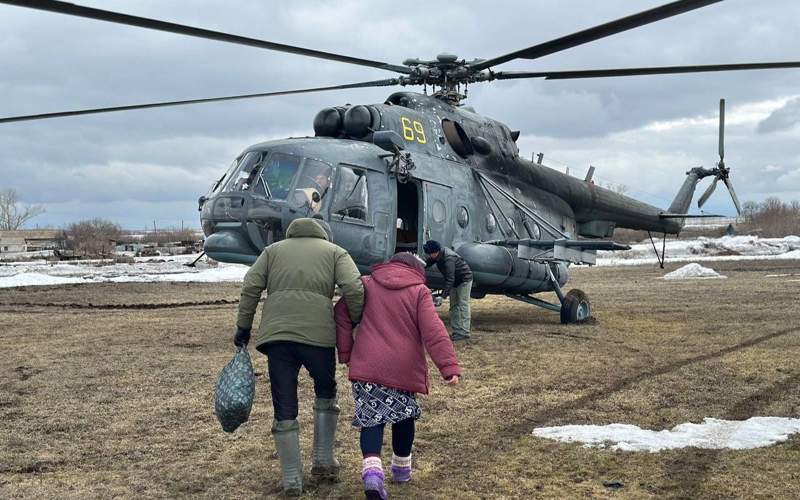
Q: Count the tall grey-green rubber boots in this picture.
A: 2